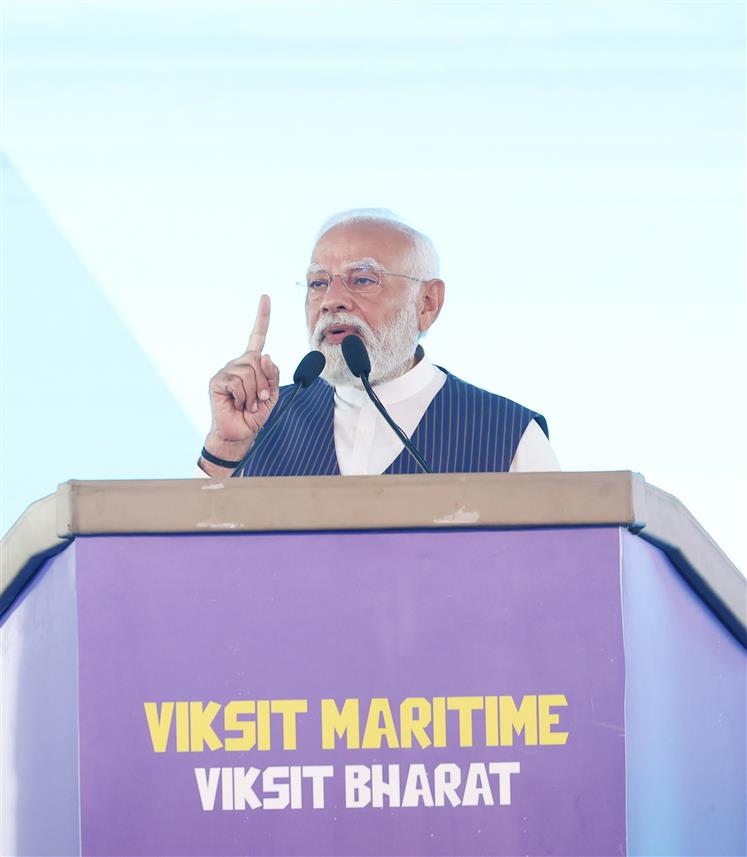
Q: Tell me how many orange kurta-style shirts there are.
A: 0